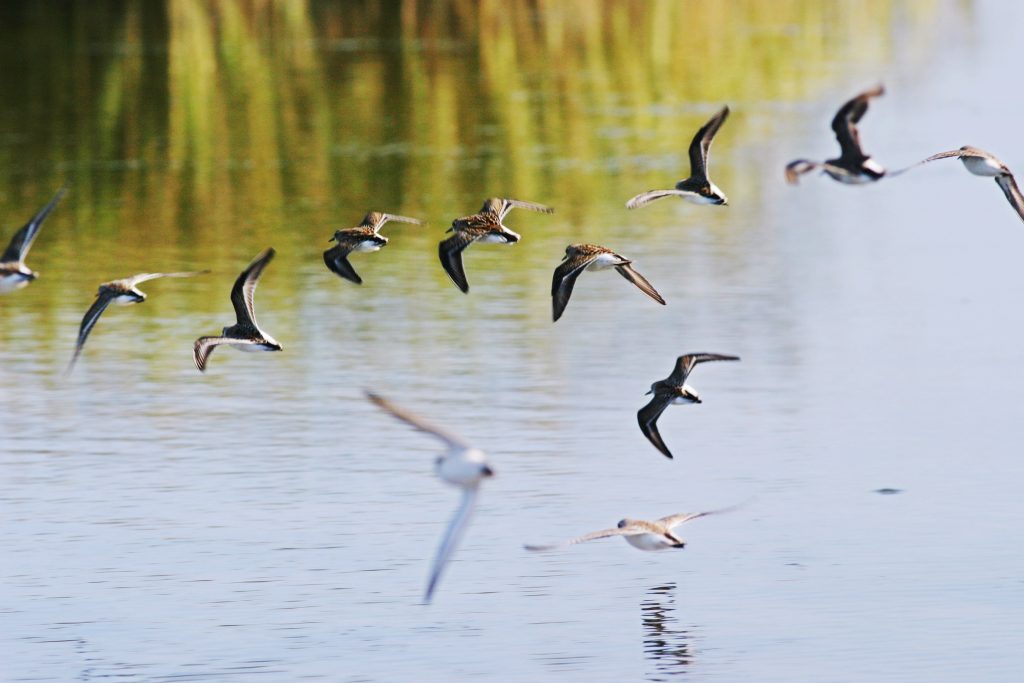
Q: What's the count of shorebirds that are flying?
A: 12